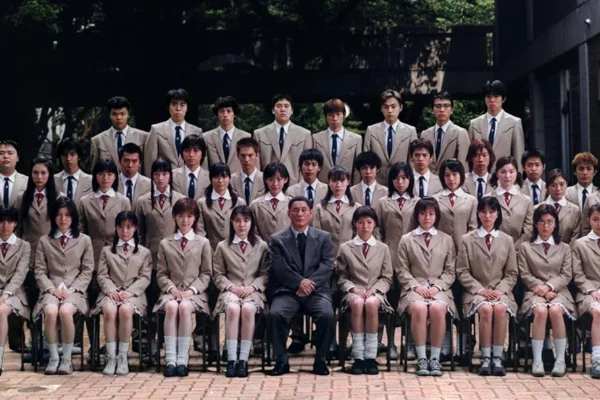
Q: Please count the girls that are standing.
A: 10